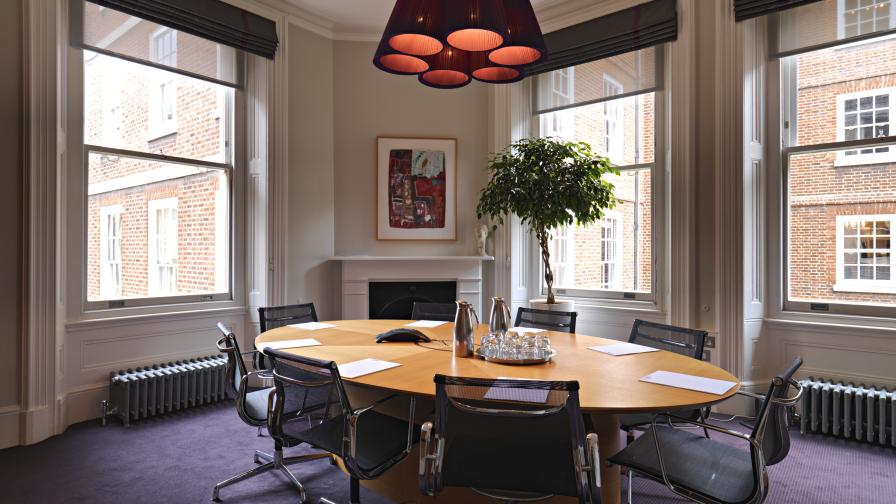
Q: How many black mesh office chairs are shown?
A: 8